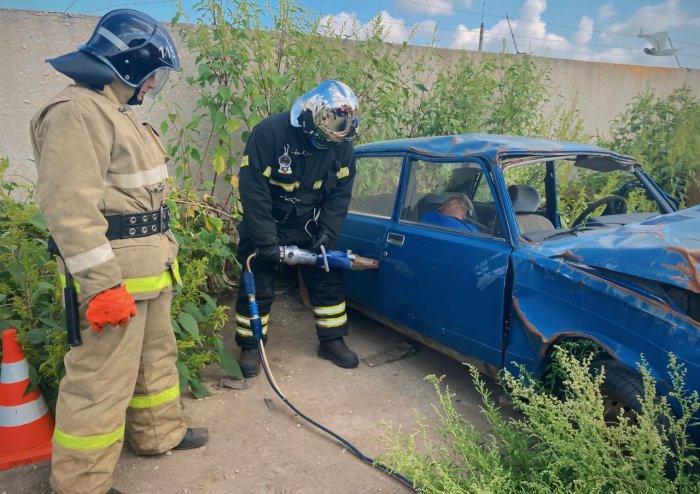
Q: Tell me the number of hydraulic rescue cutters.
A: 1